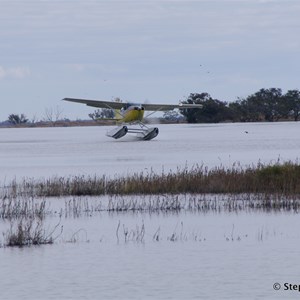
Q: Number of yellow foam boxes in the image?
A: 0